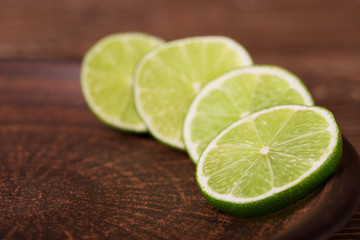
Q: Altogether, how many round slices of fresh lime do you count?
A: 4